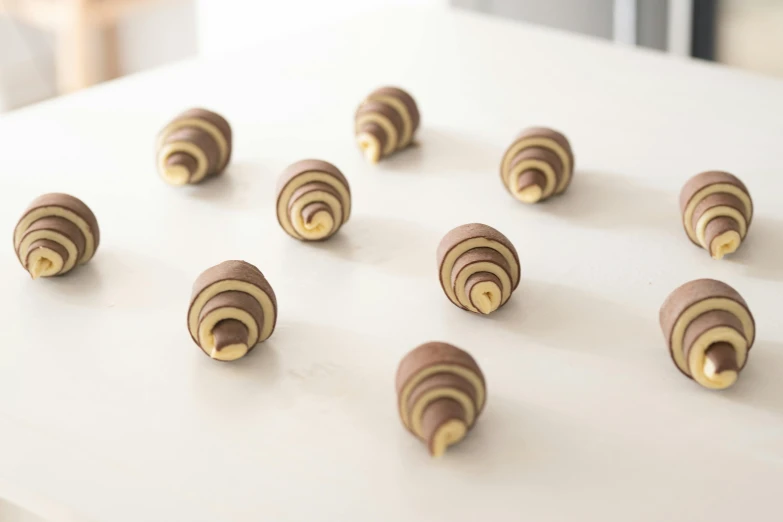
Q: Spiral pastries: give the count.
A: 10